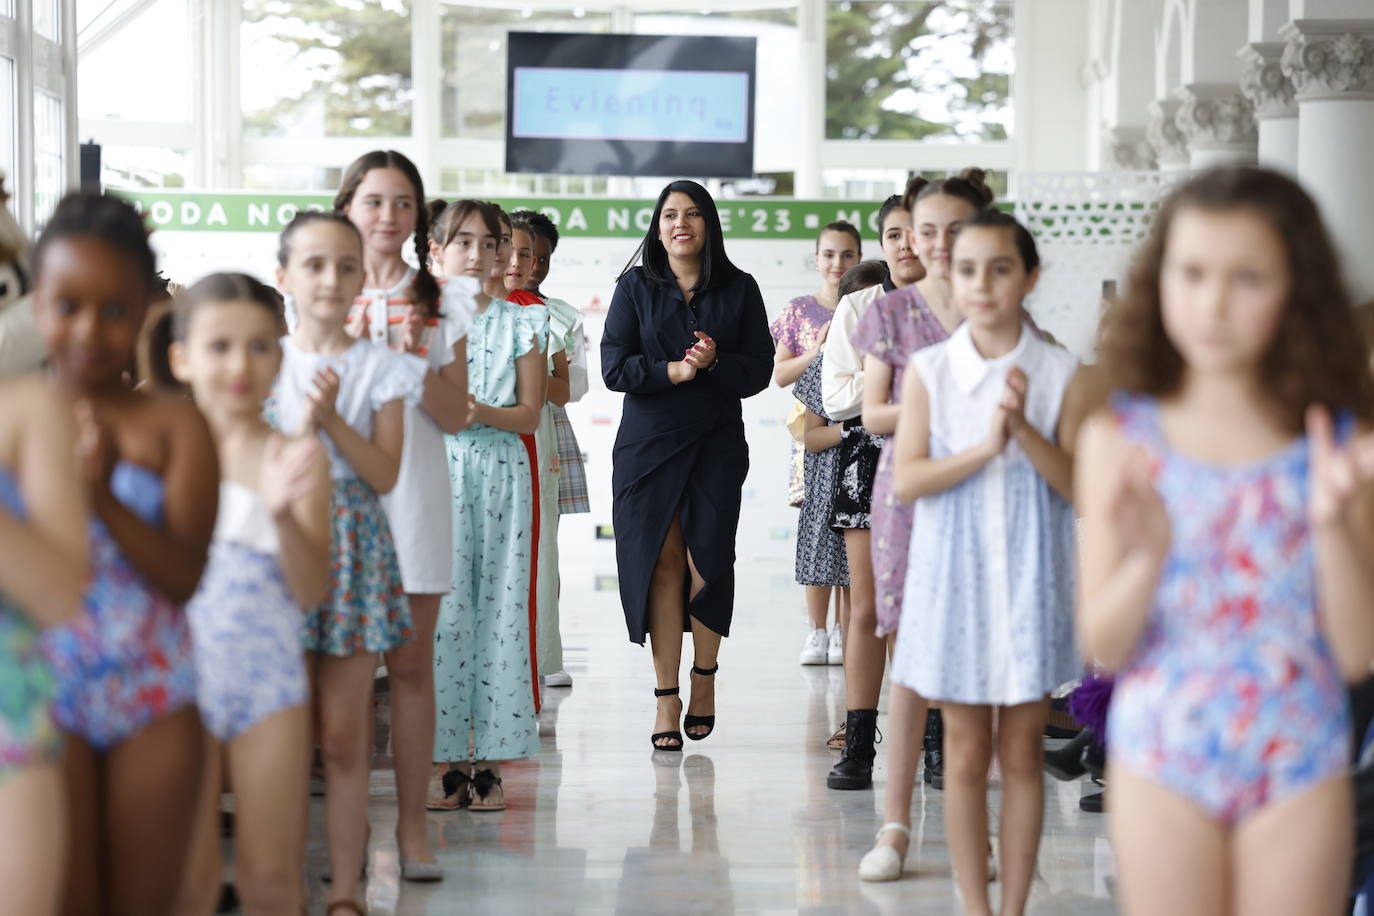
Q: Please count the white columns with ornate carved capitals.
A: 5